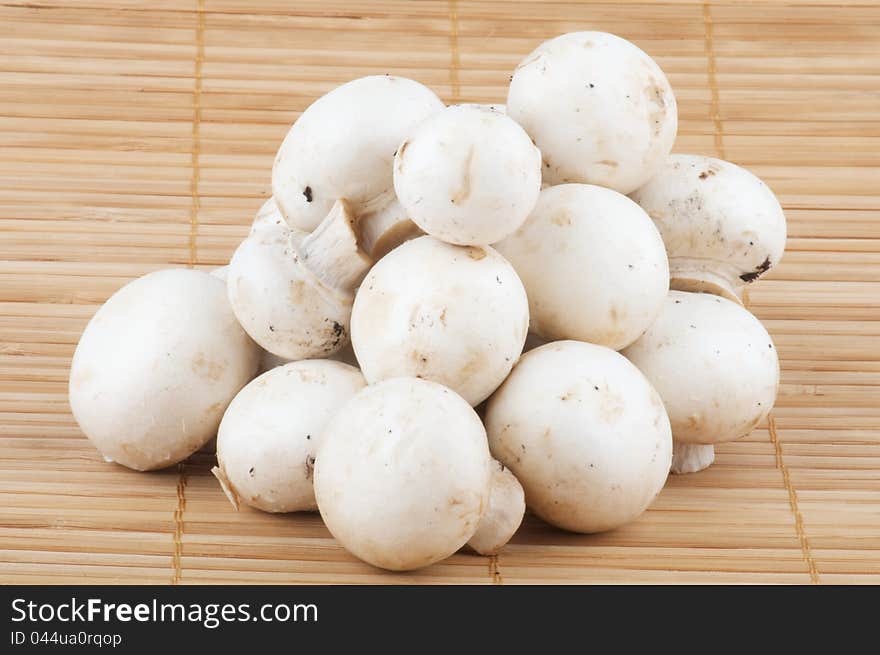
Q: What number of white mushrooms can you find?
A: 12